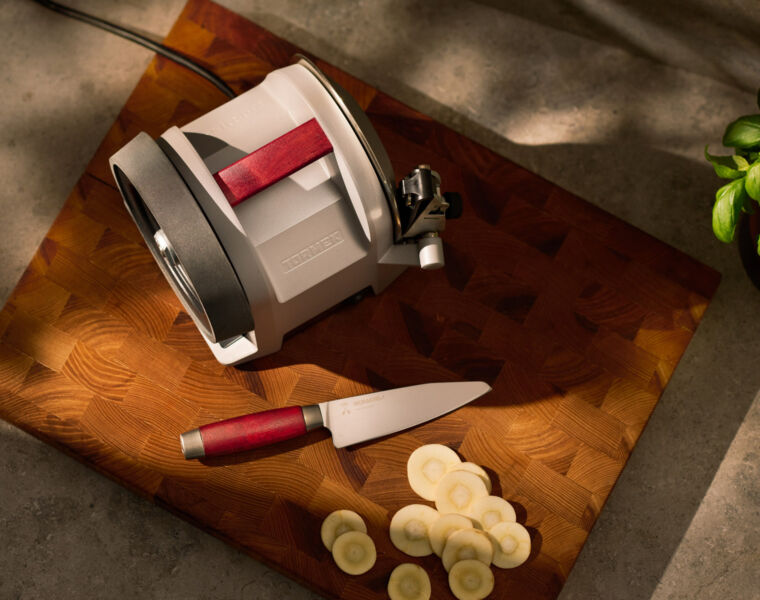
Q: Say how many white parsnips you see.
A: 12